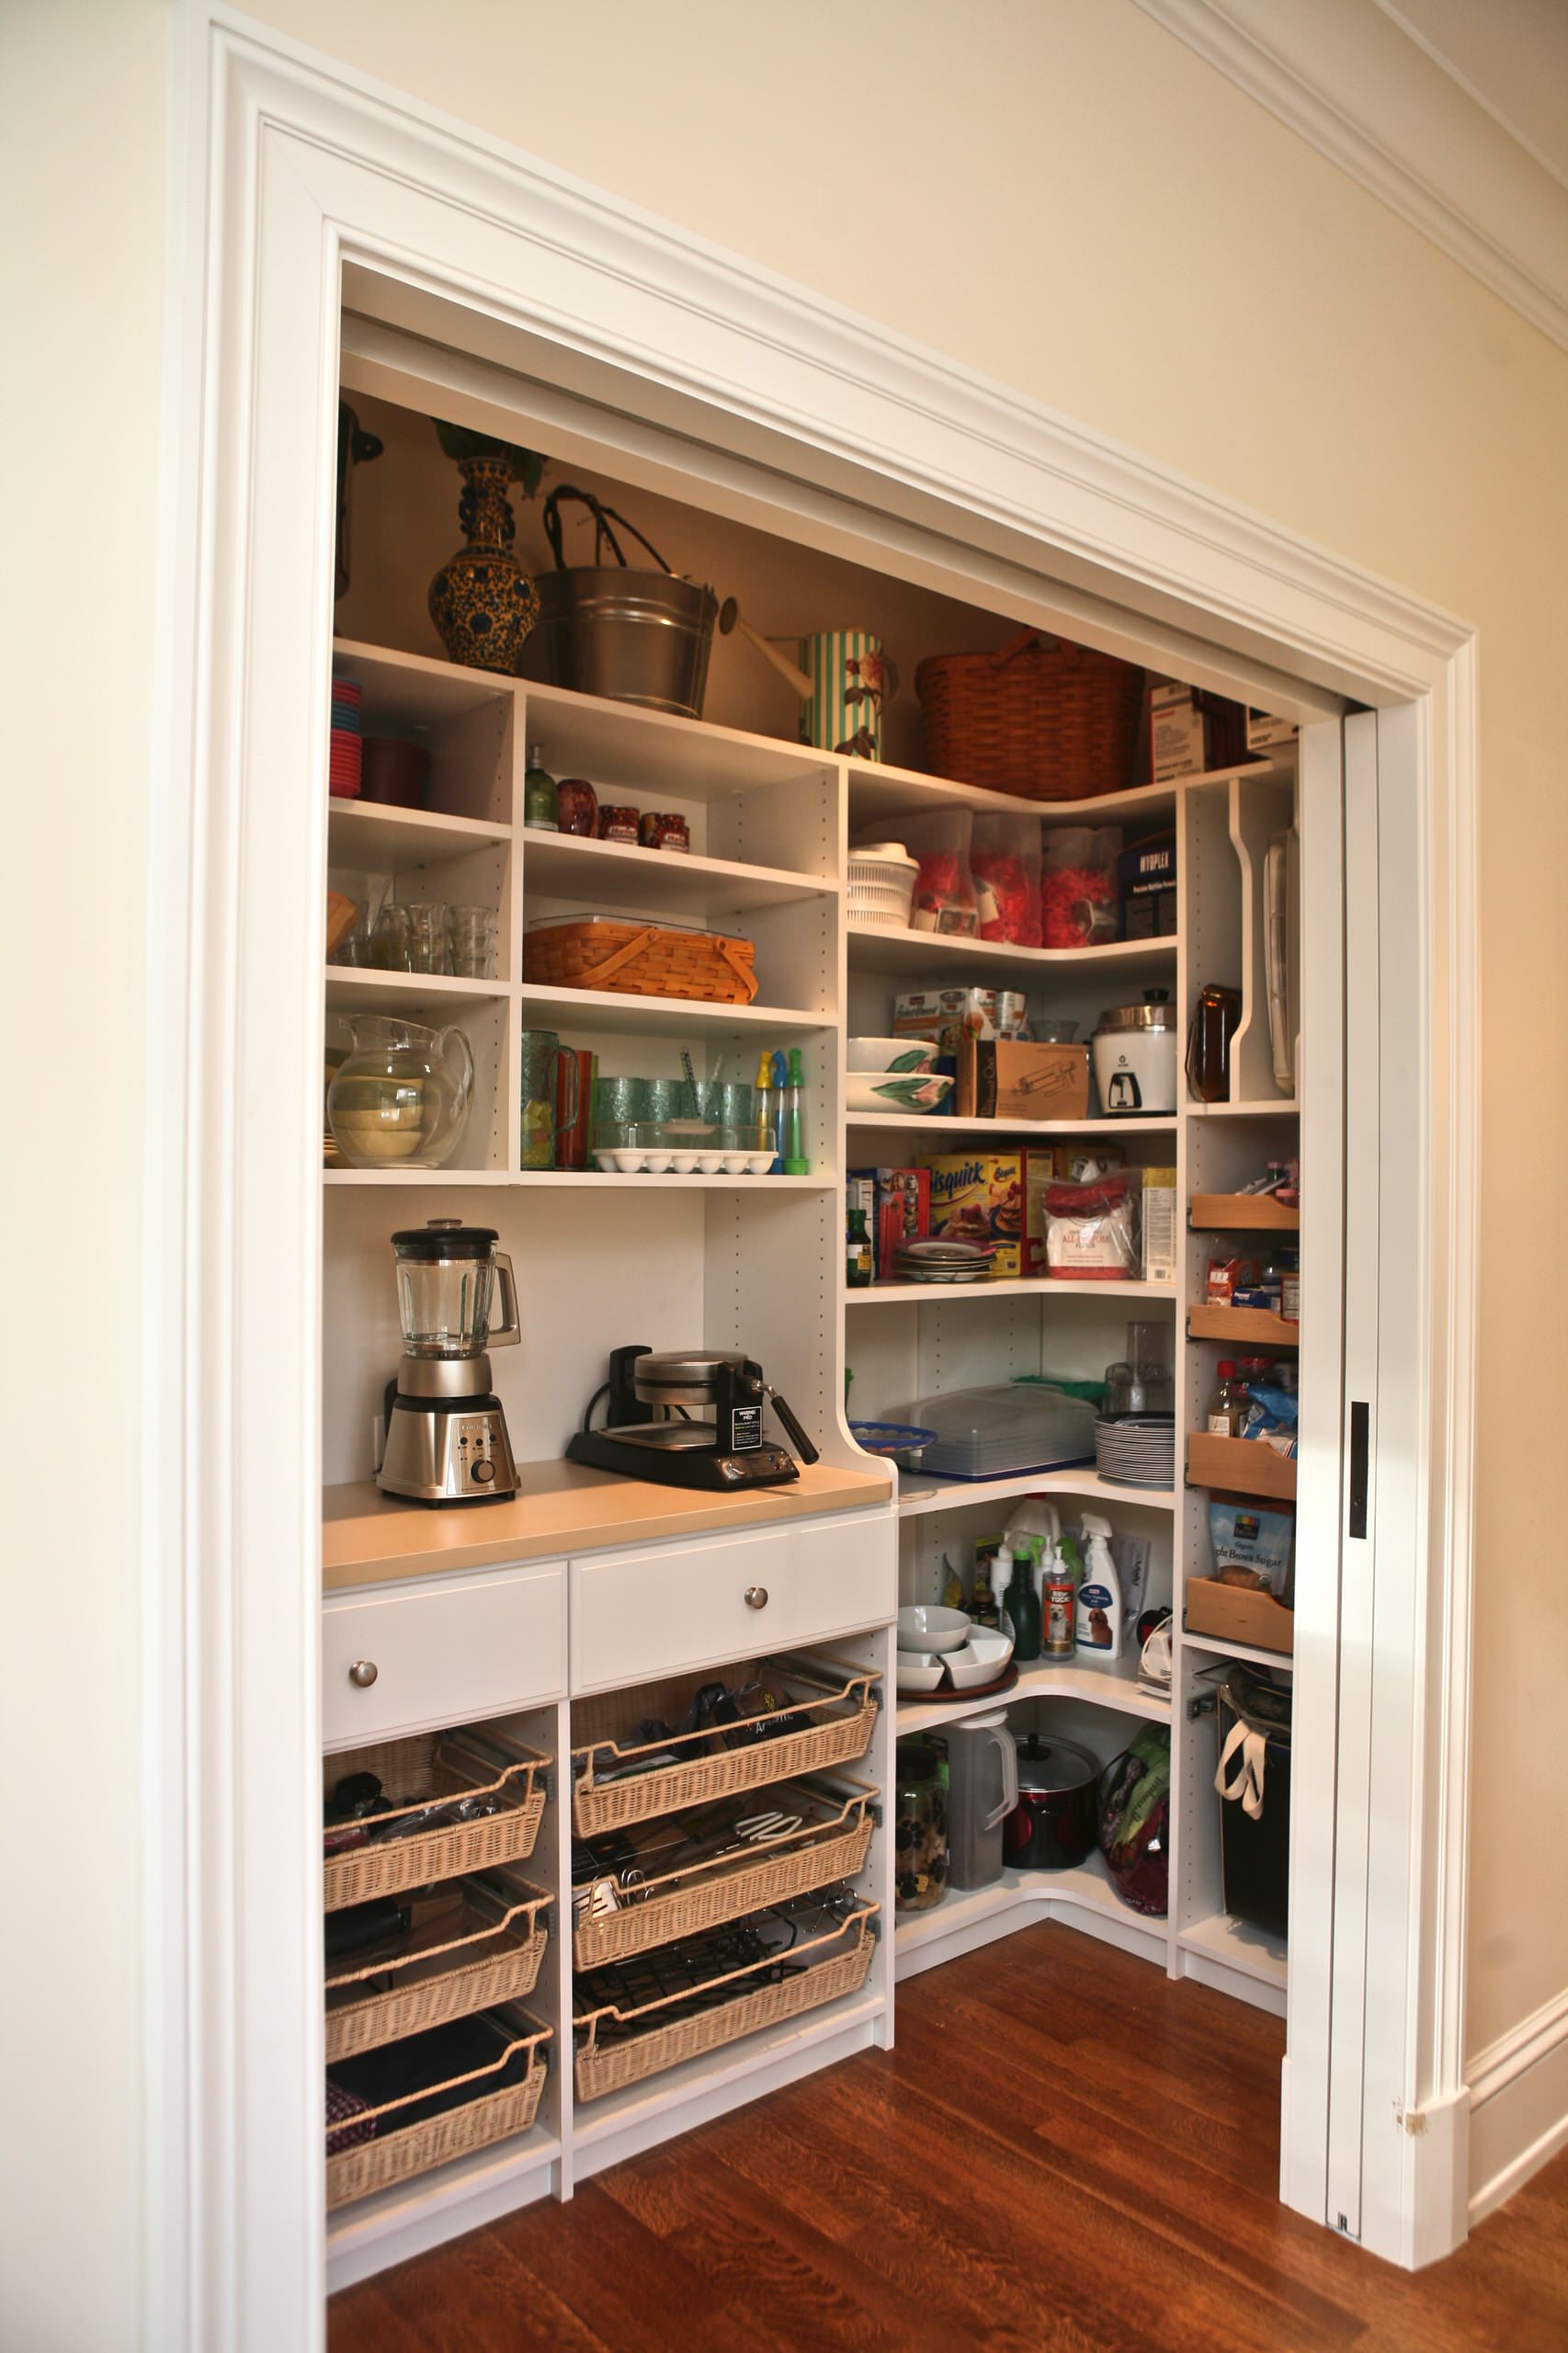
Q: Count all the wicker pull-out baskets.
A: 6